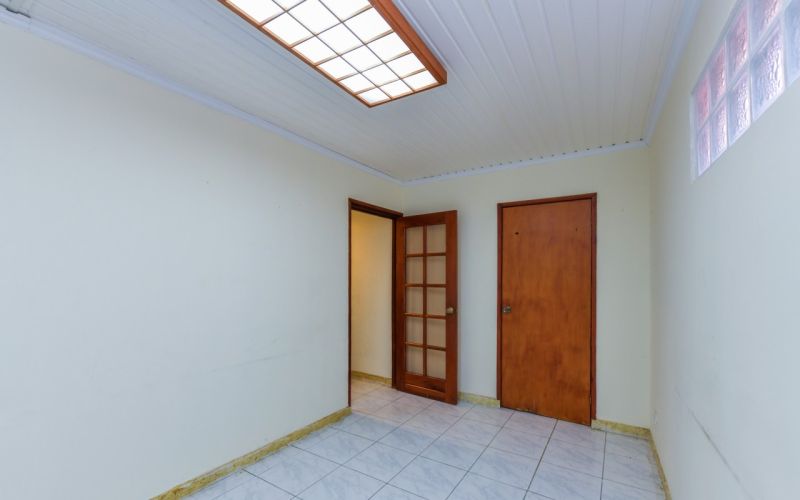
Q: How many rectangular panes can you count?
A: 10